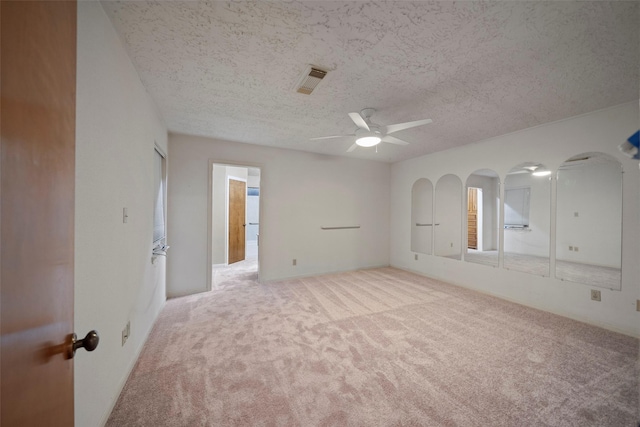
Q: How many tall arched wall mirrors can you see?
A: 5